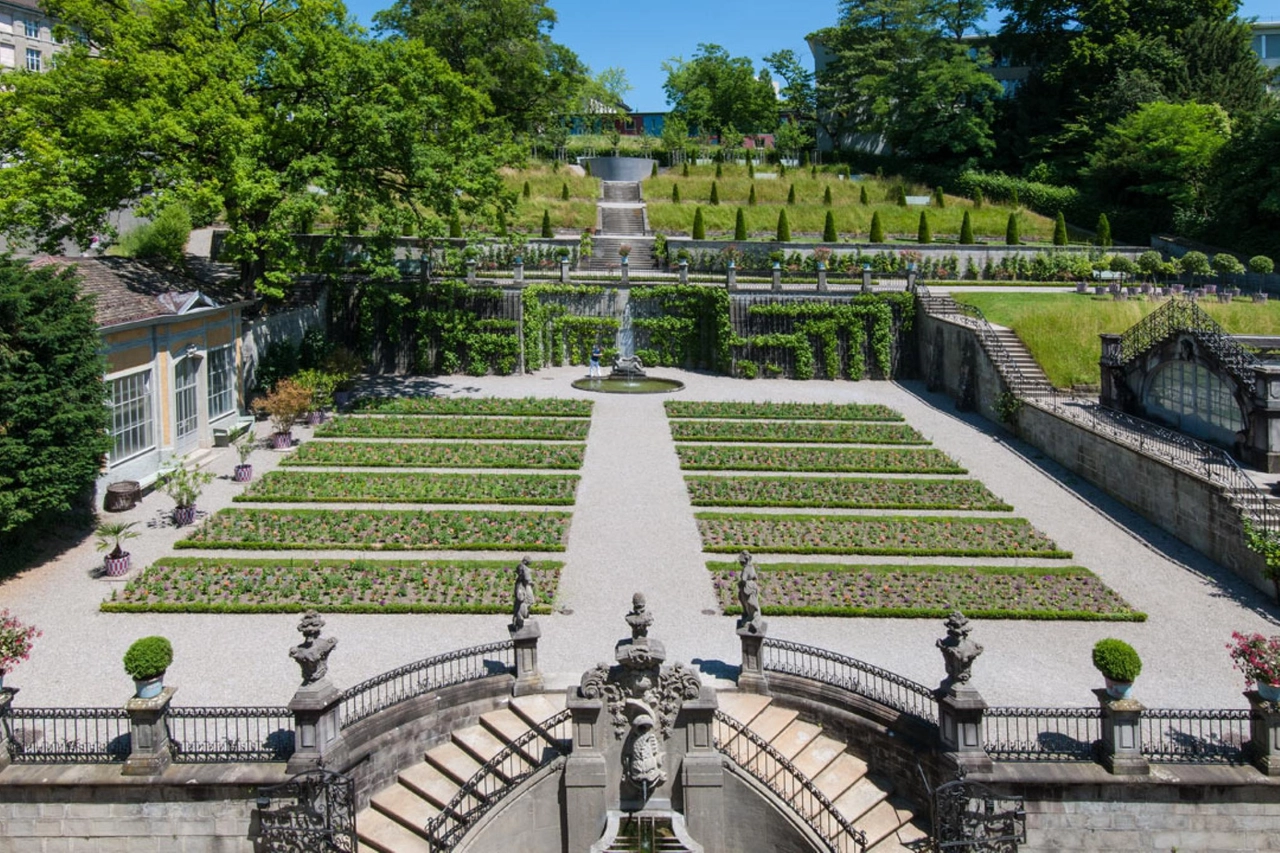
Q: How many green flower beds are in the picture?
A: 12